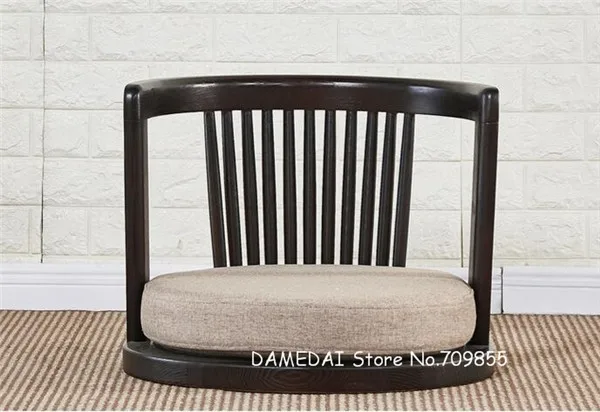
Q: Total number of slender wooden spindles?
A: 11